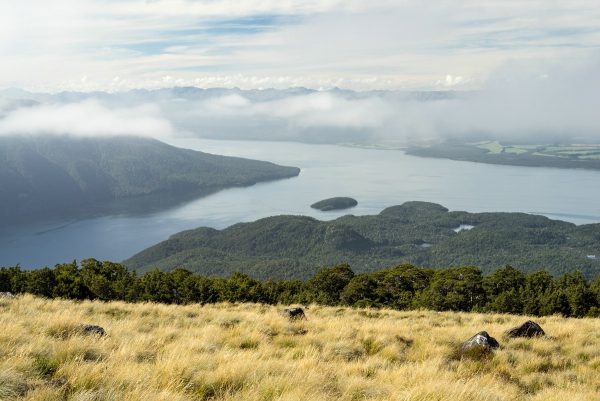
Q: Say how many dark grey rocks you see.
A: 4